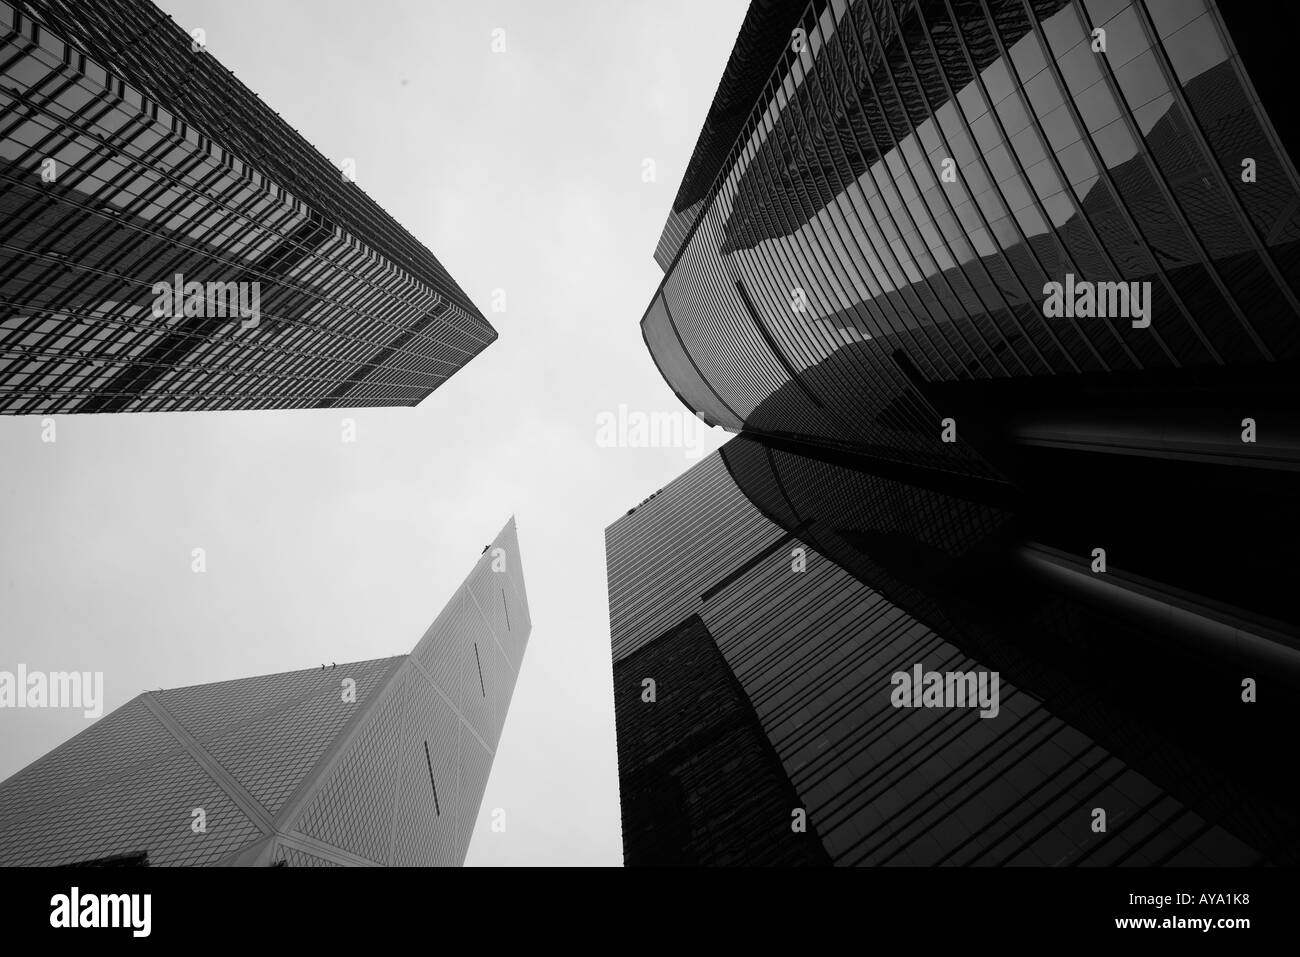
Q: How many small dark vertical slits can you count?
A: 3